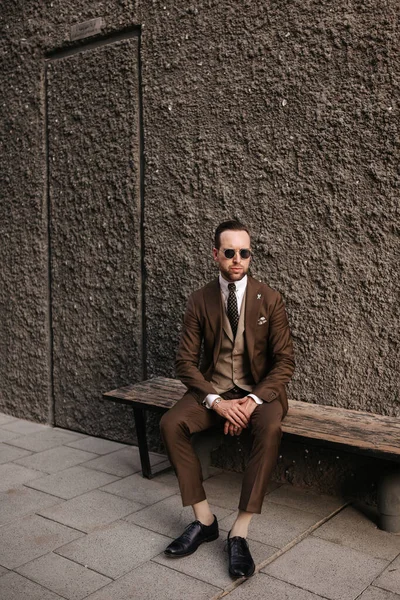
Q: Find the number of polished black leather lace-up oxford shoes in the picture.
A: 2